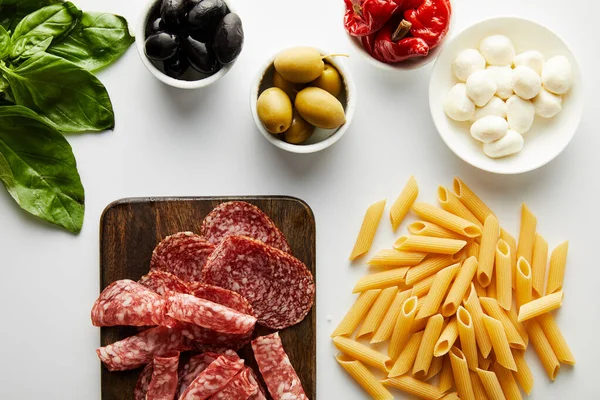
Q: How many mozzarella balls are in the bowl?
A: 13